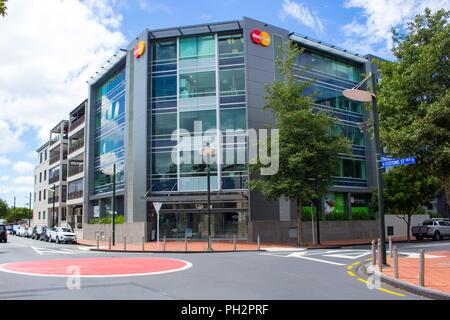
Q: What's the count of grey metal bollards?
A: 13